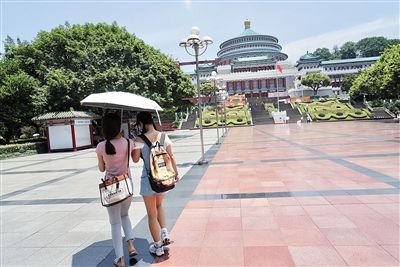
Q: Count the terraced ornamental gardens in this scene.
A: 2